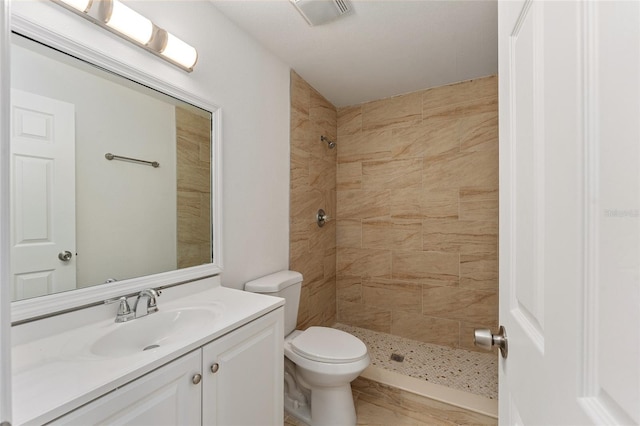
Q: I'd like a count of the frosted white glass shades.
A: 3